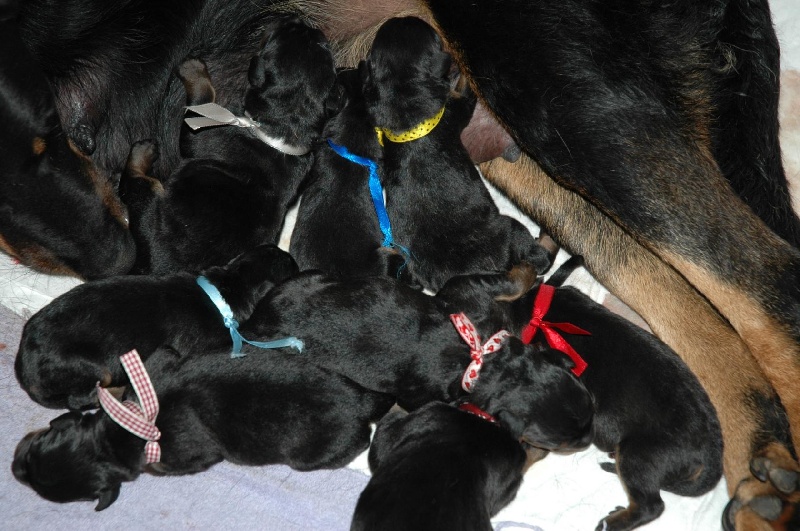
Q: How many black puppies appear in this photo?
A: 8